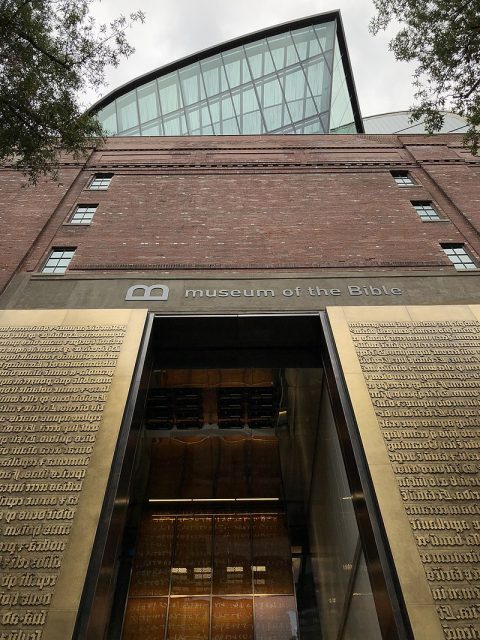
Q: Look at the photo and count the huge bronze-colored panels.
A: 2